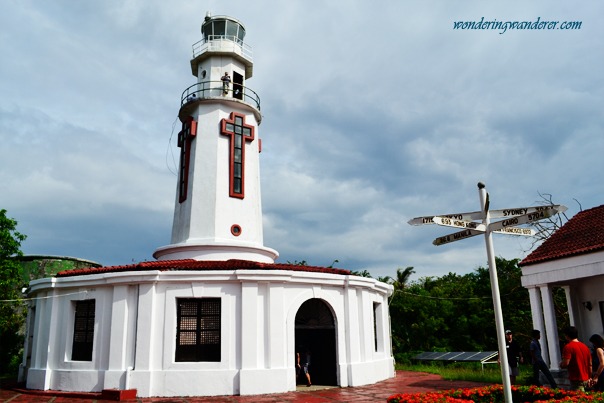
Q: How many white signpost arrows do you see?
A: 6